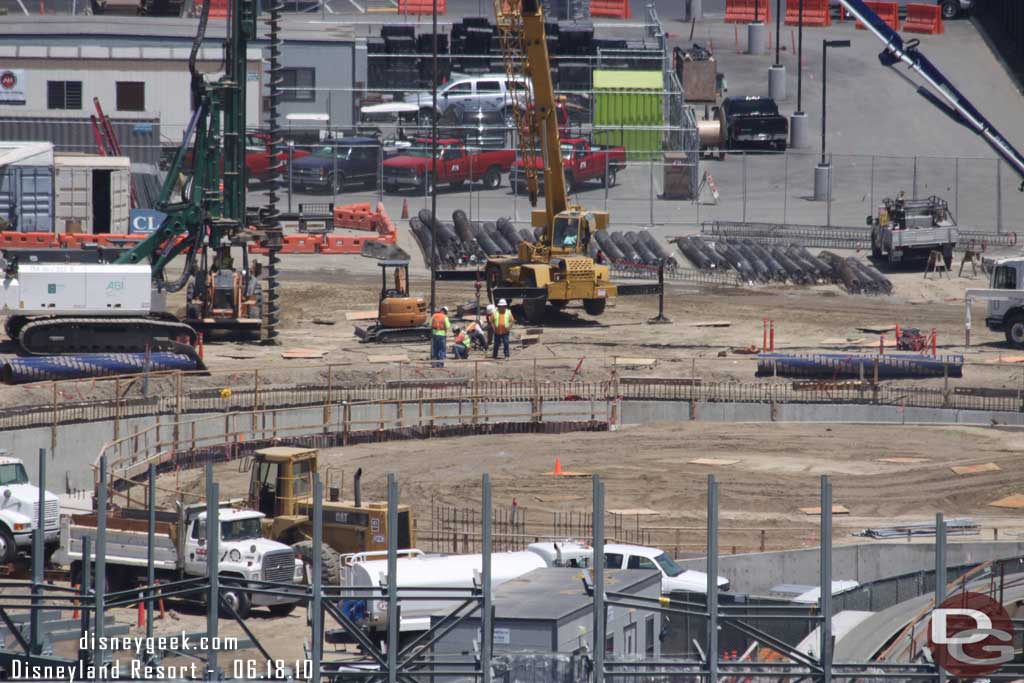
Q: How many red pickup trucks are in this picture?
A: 3